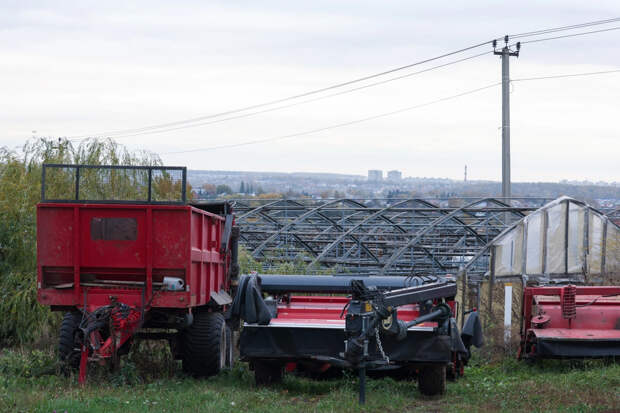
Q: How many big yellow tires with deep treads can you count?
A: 0